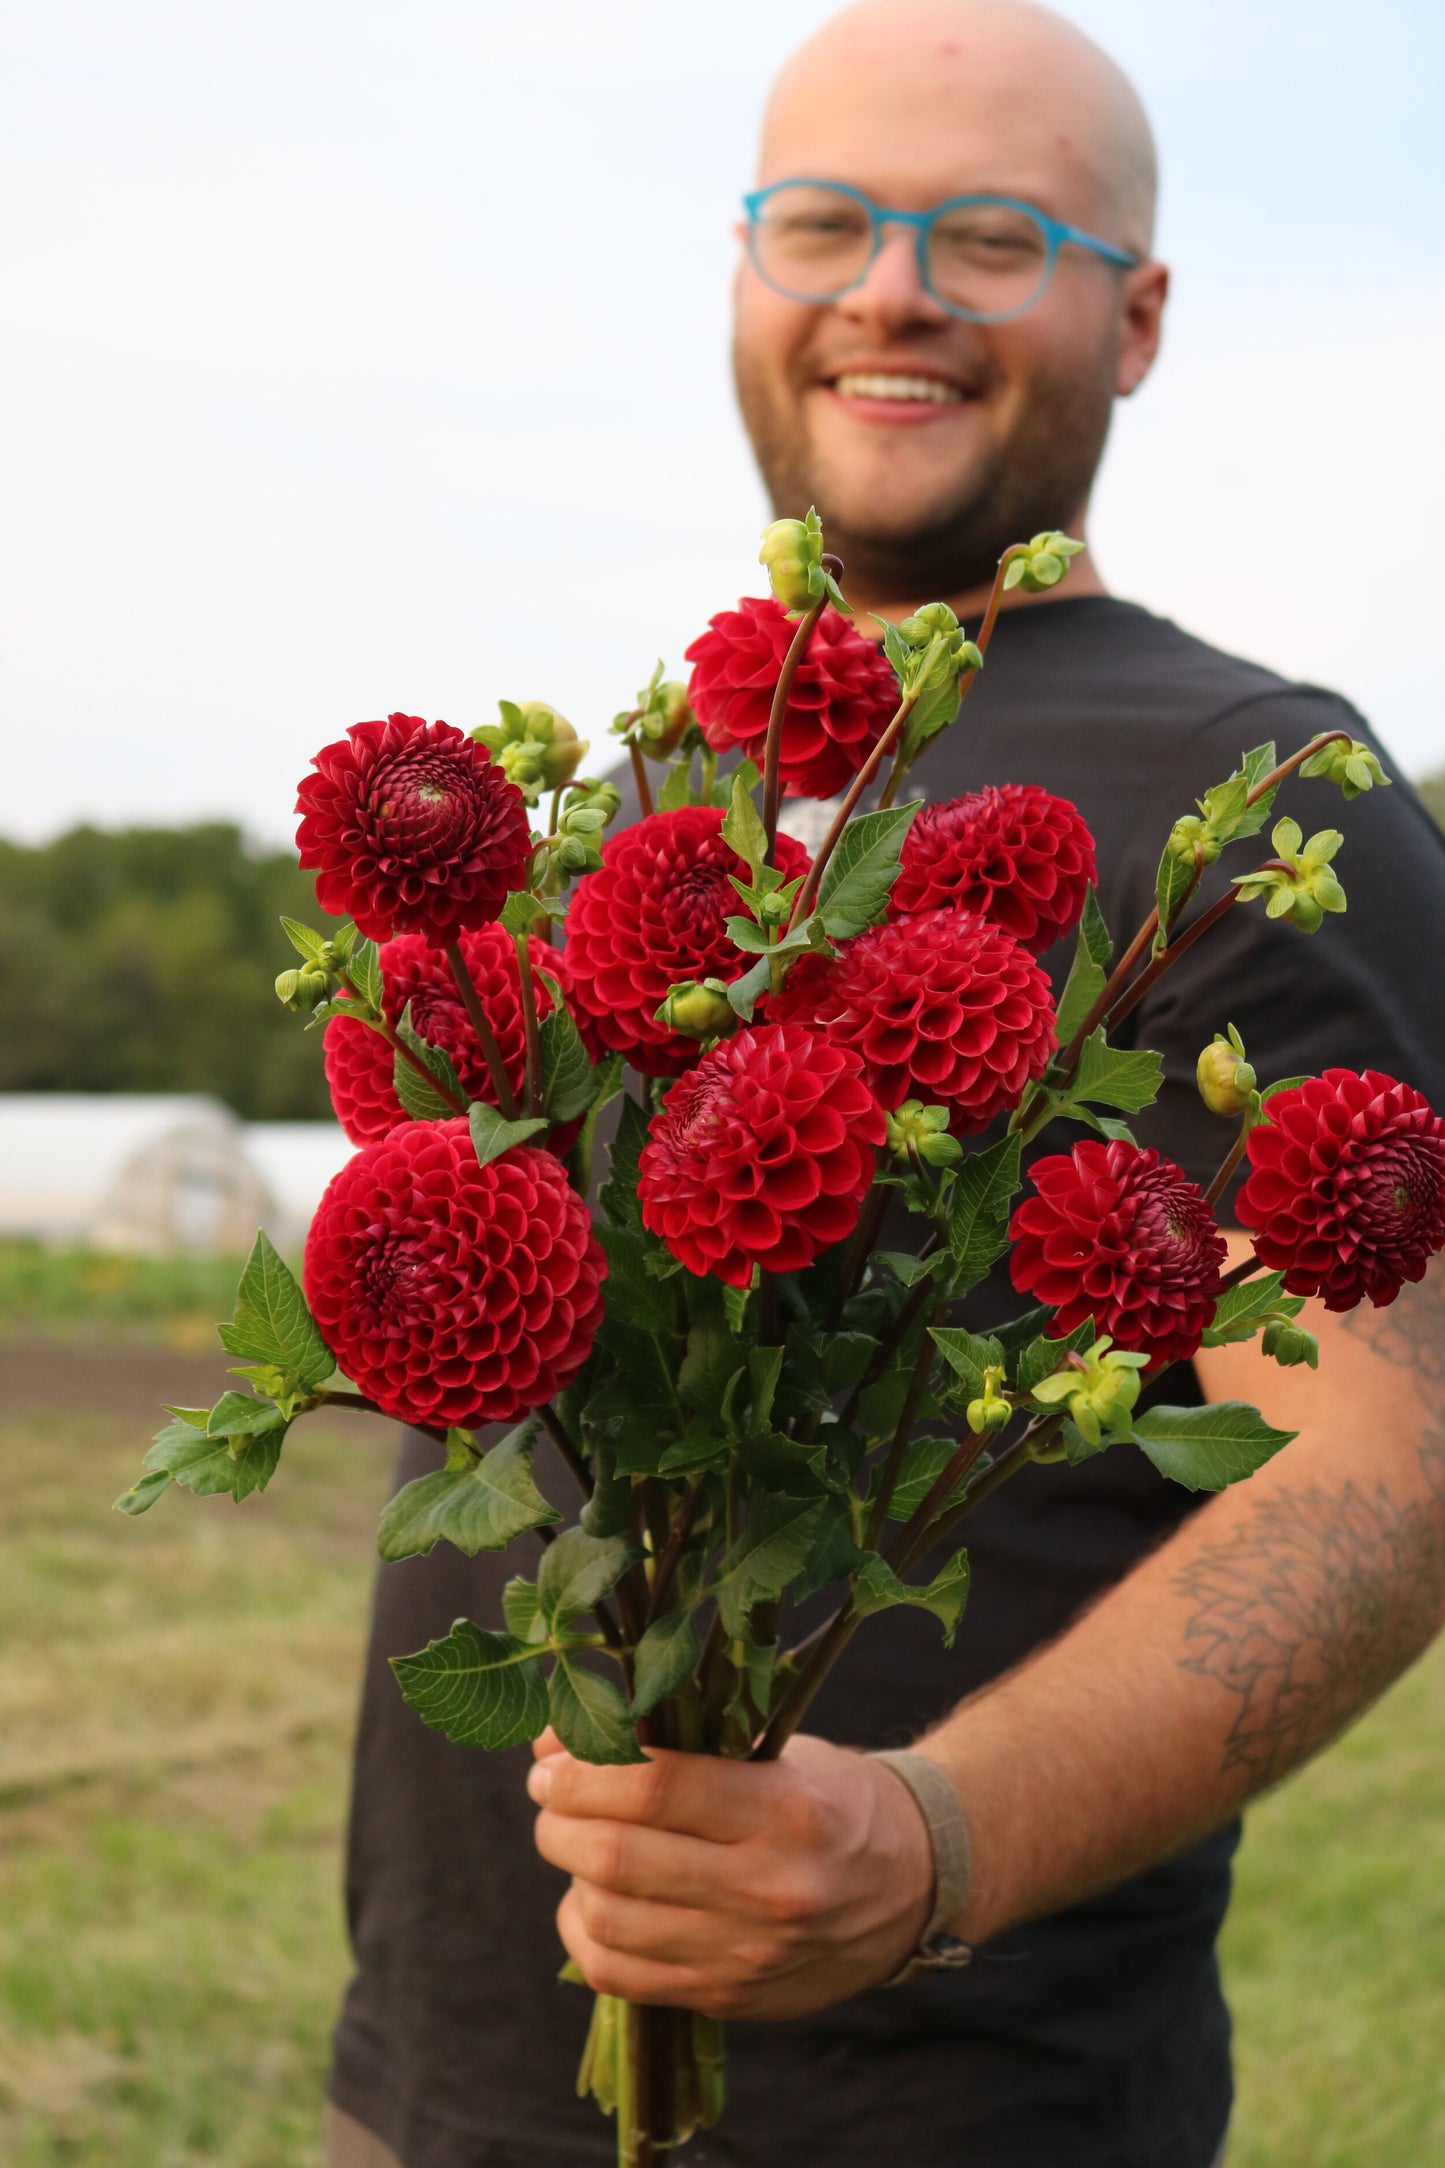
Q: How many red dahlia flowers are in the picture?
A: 10